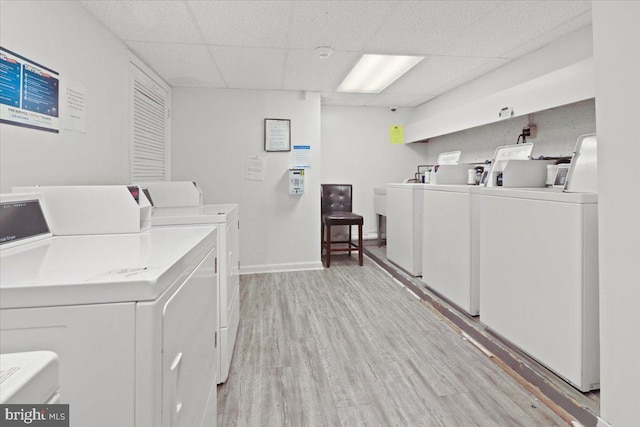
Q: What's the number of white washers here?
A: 3